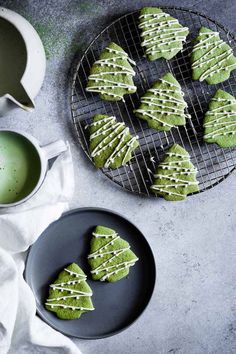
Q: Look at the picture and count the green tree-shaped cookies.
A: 9